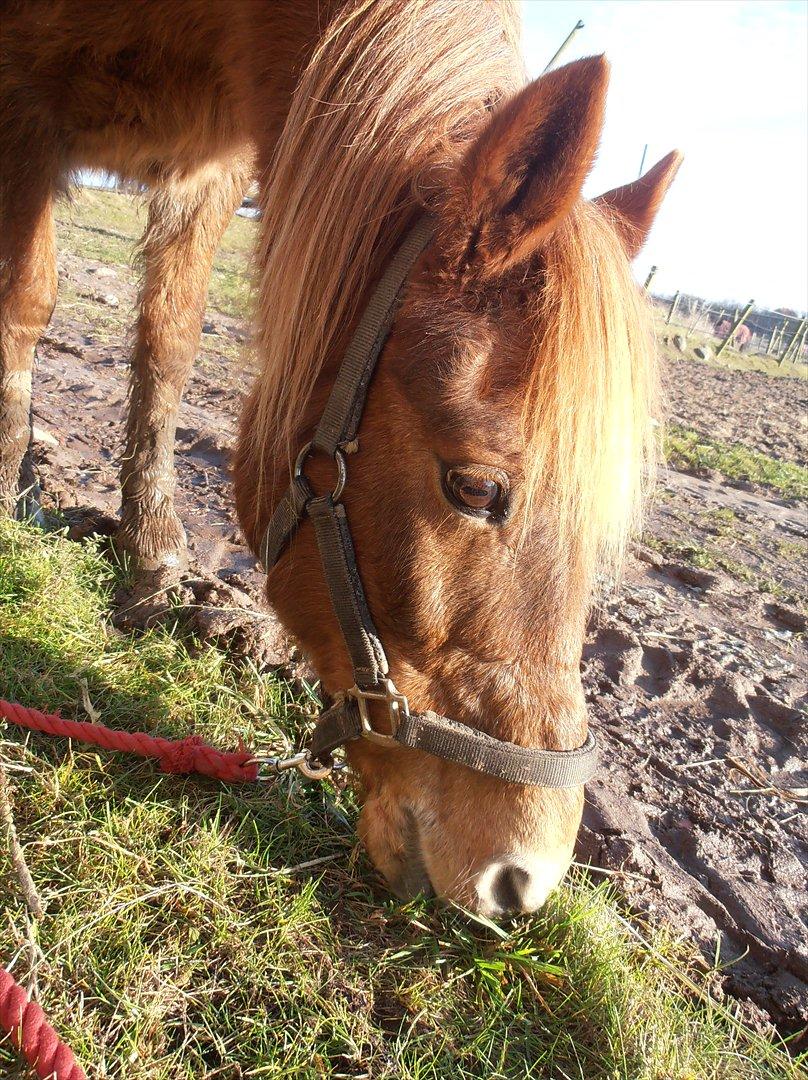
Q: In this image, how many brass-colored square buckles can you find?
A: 1